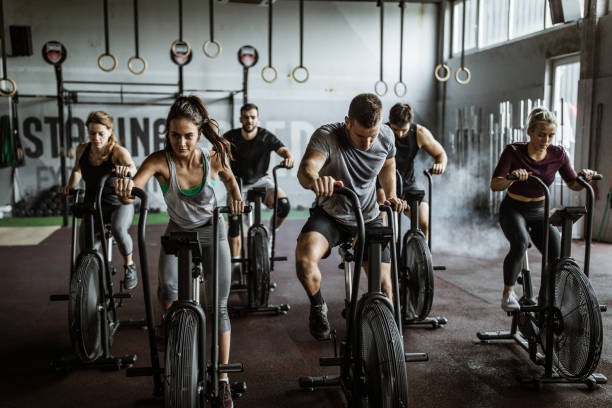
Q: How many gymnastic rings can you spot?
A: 11